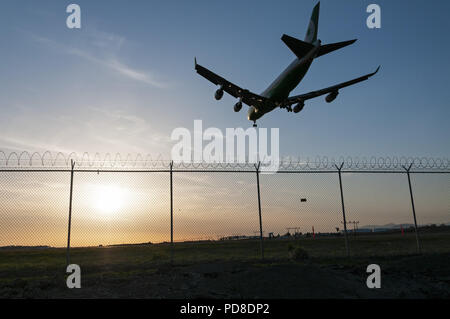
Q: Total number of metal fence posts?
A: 5